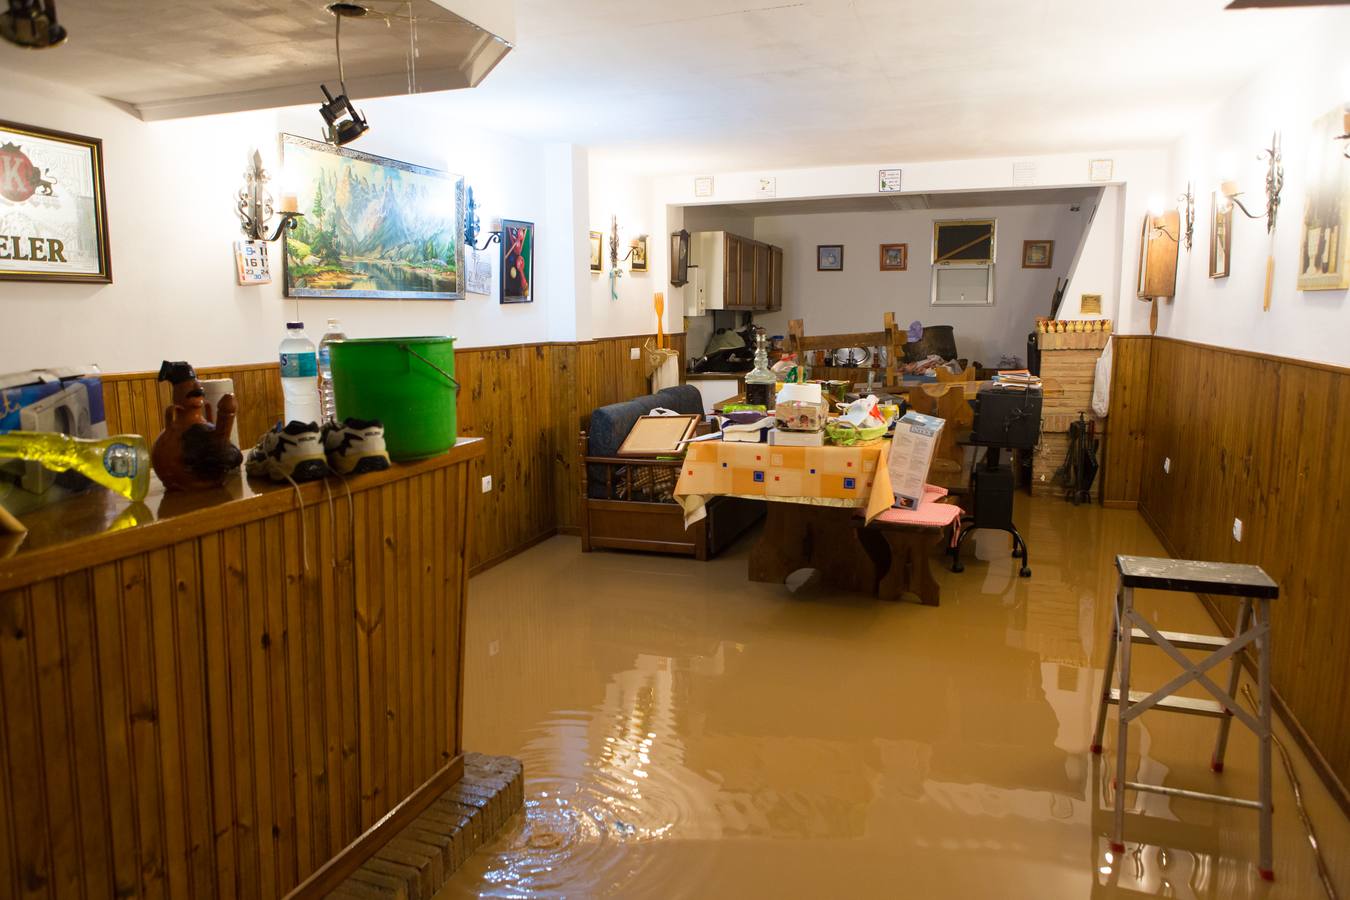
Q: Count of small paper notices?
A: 5